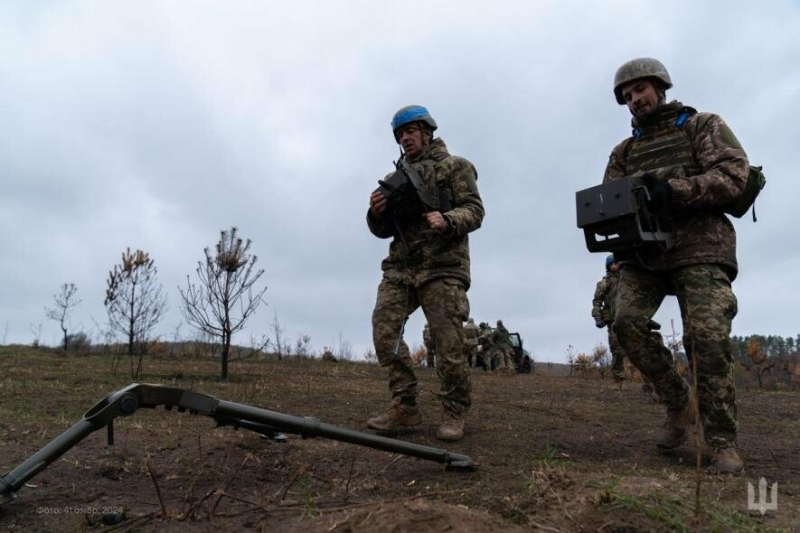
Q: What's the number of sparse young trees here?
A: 3